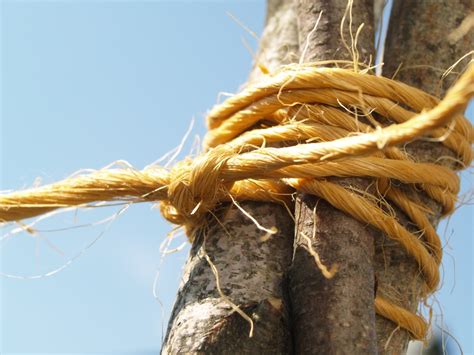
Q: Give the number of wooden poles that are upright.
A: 3